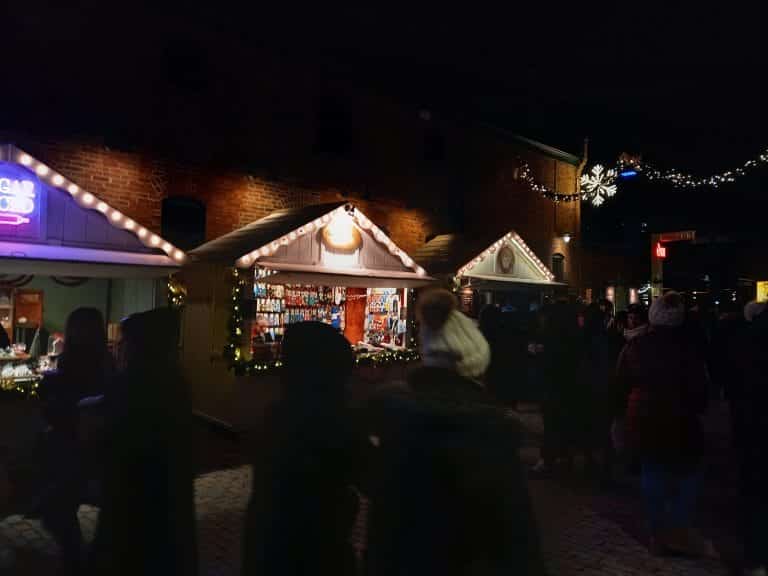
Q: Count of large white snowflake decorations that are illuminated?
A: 1